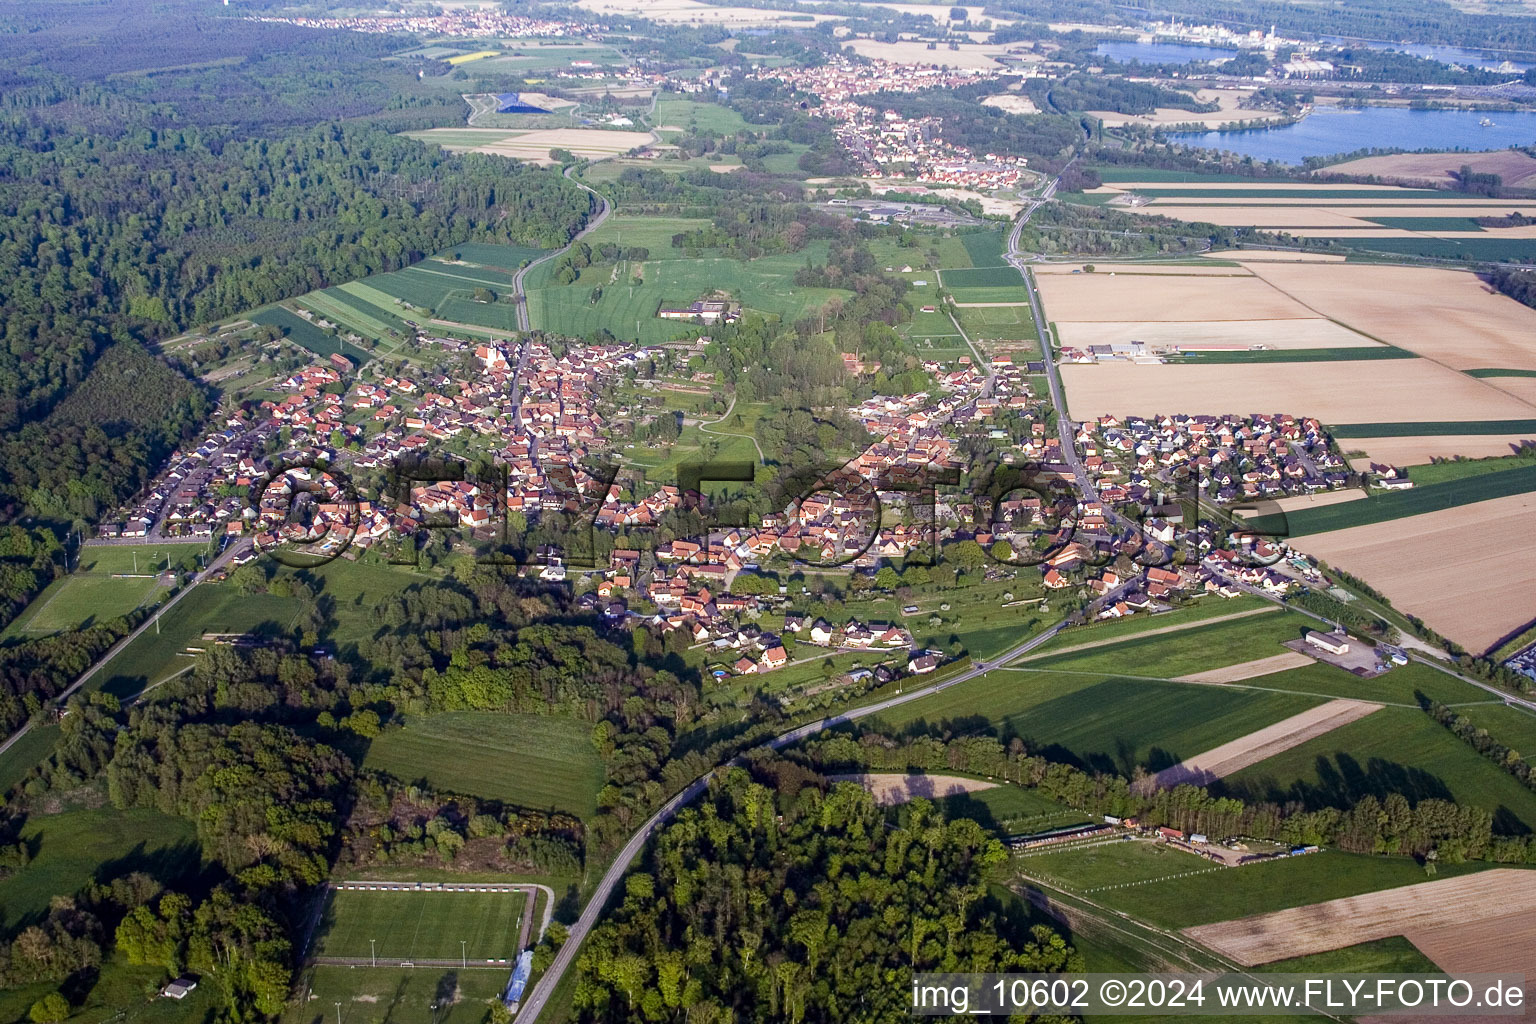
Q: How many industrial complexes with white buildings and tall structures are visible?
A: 1